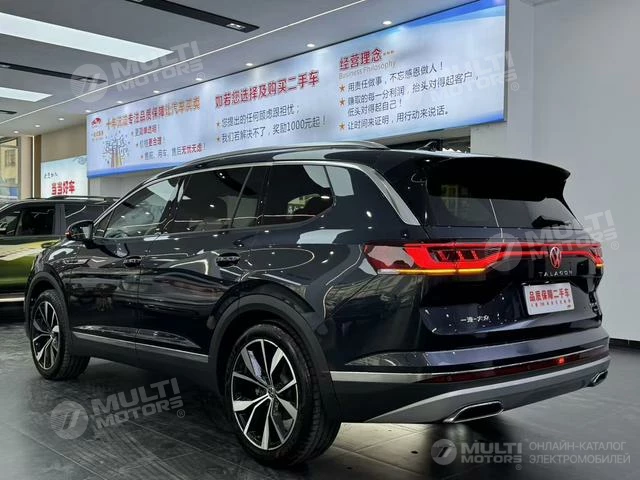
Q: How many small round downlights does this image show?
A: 10